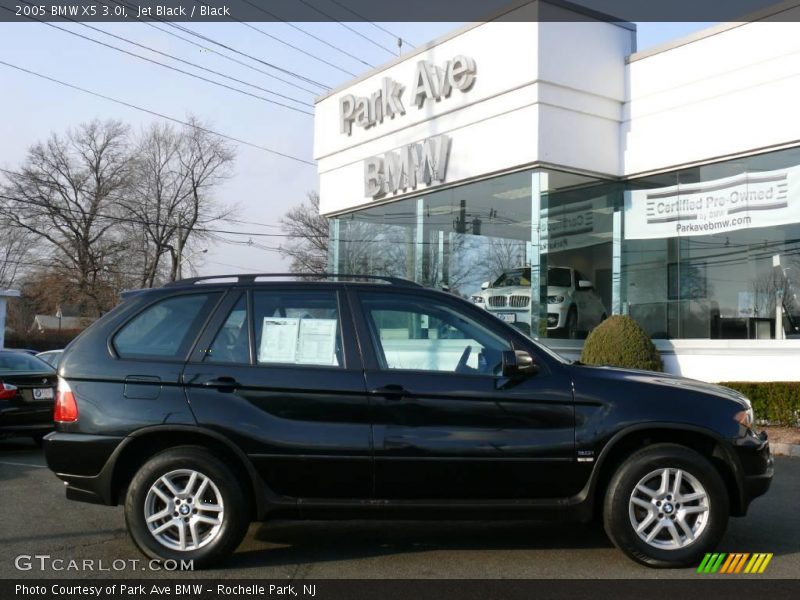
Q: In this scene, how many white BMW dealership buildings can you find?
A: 1